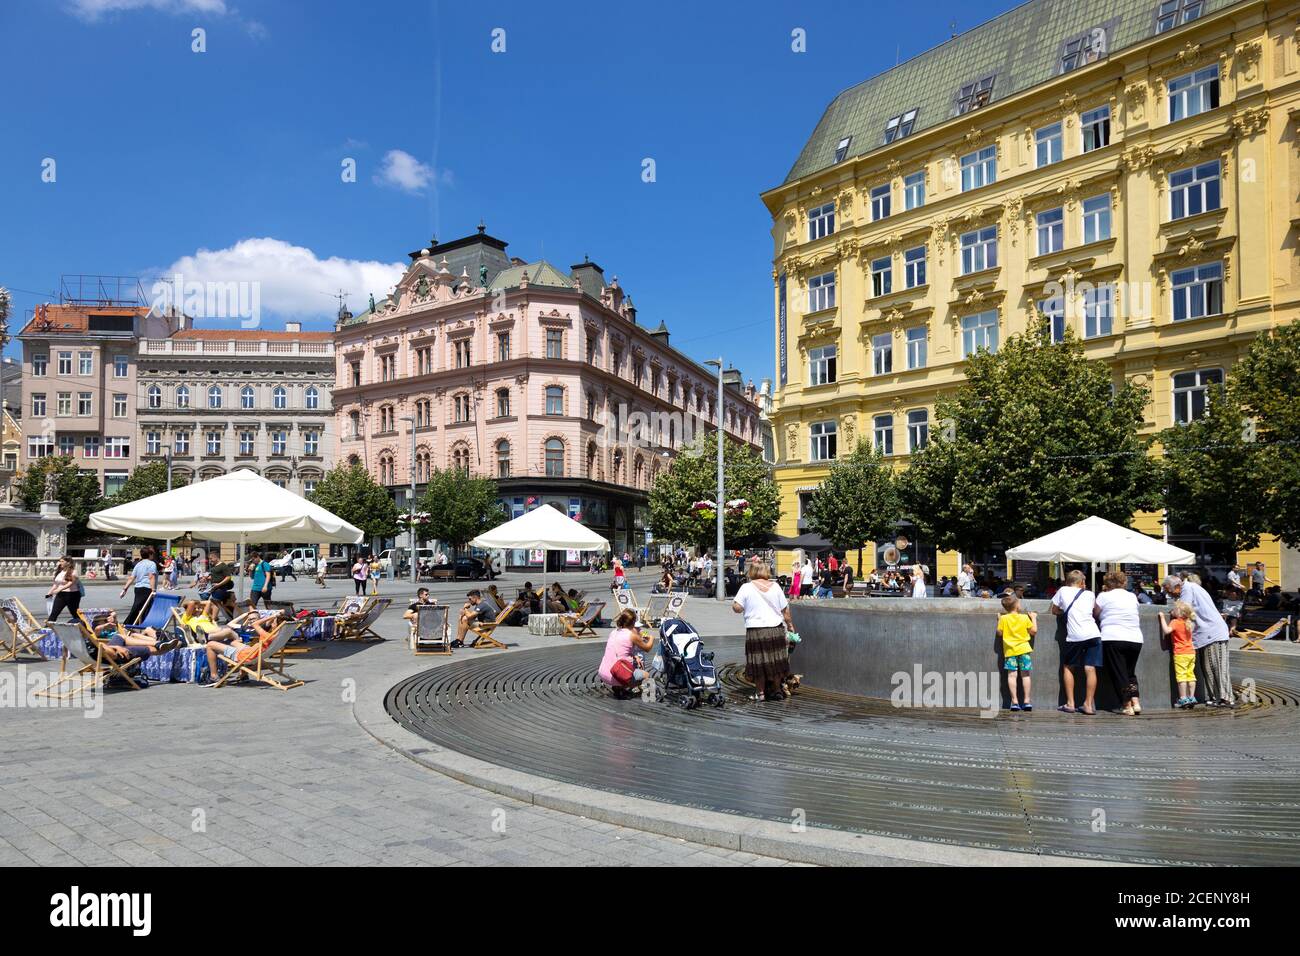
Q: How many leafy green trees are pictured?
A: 8